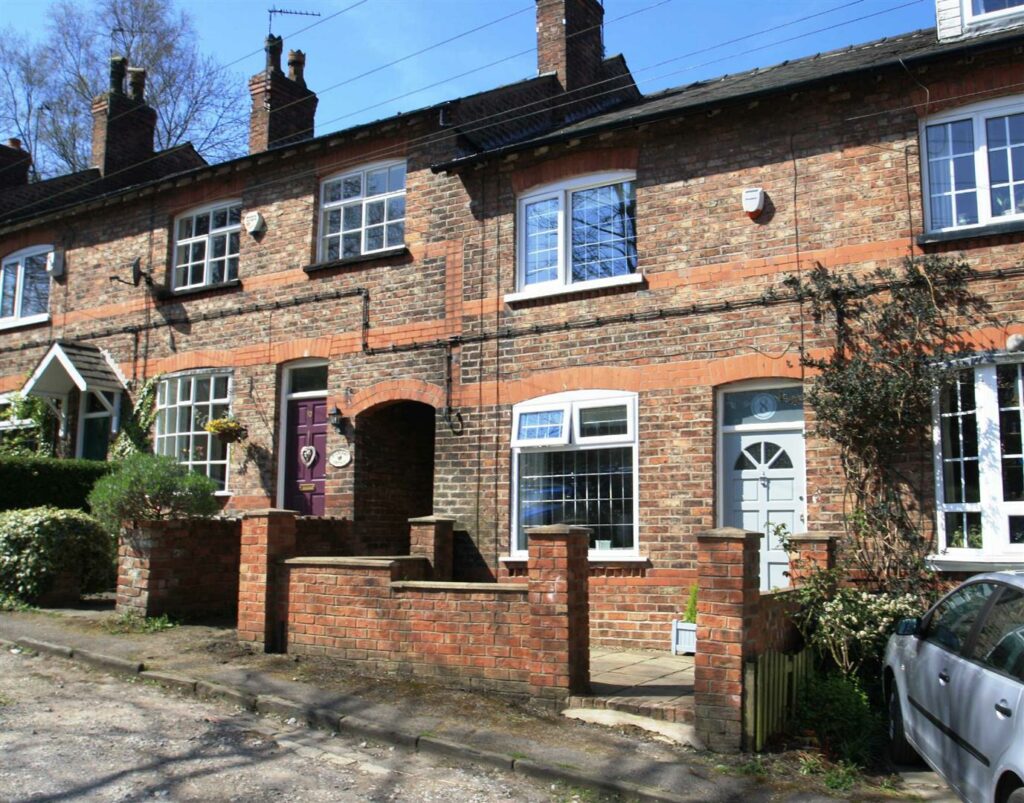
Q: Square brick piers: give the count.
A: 5